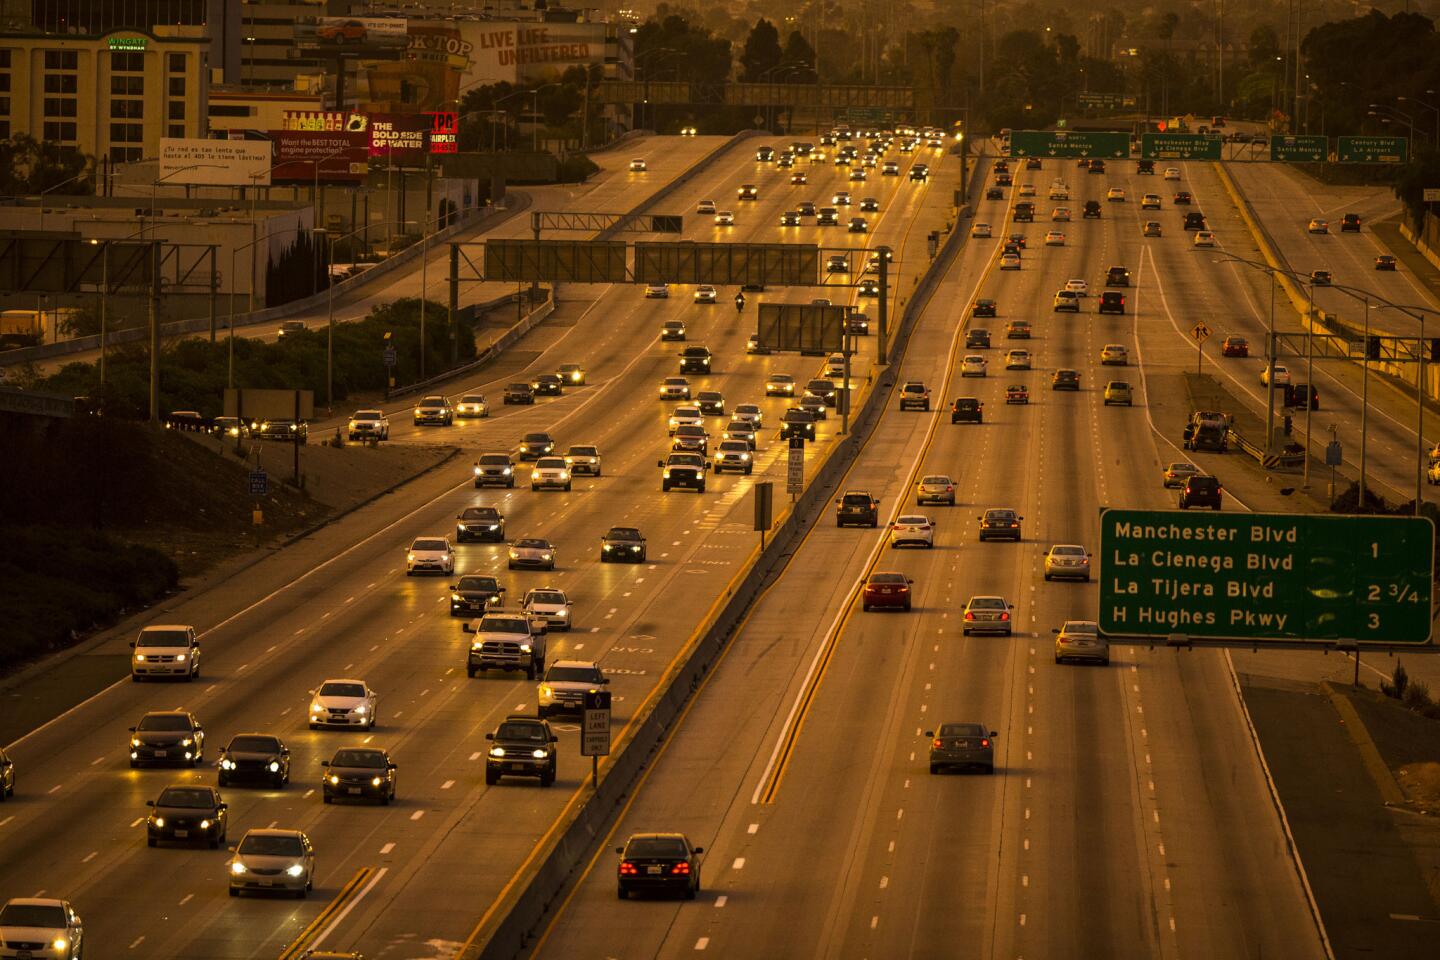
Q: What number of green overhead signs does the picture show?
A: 5